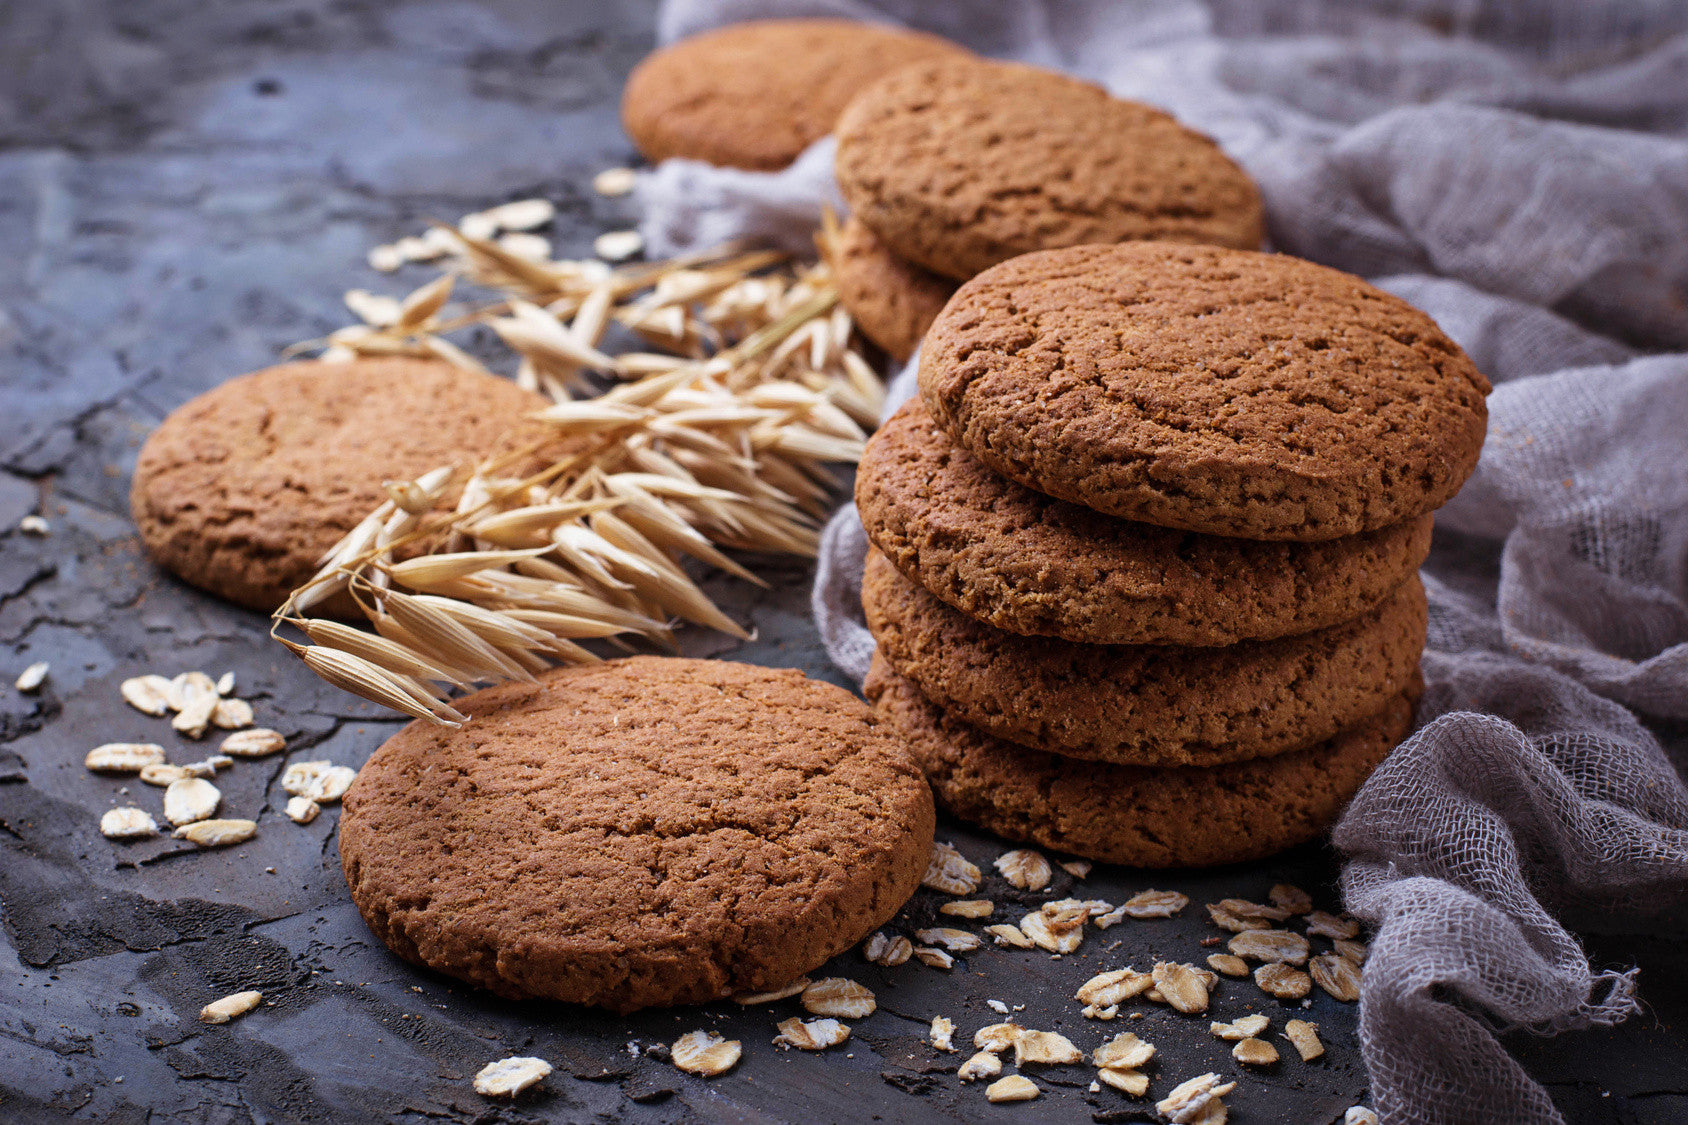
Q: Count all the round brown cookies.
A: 9